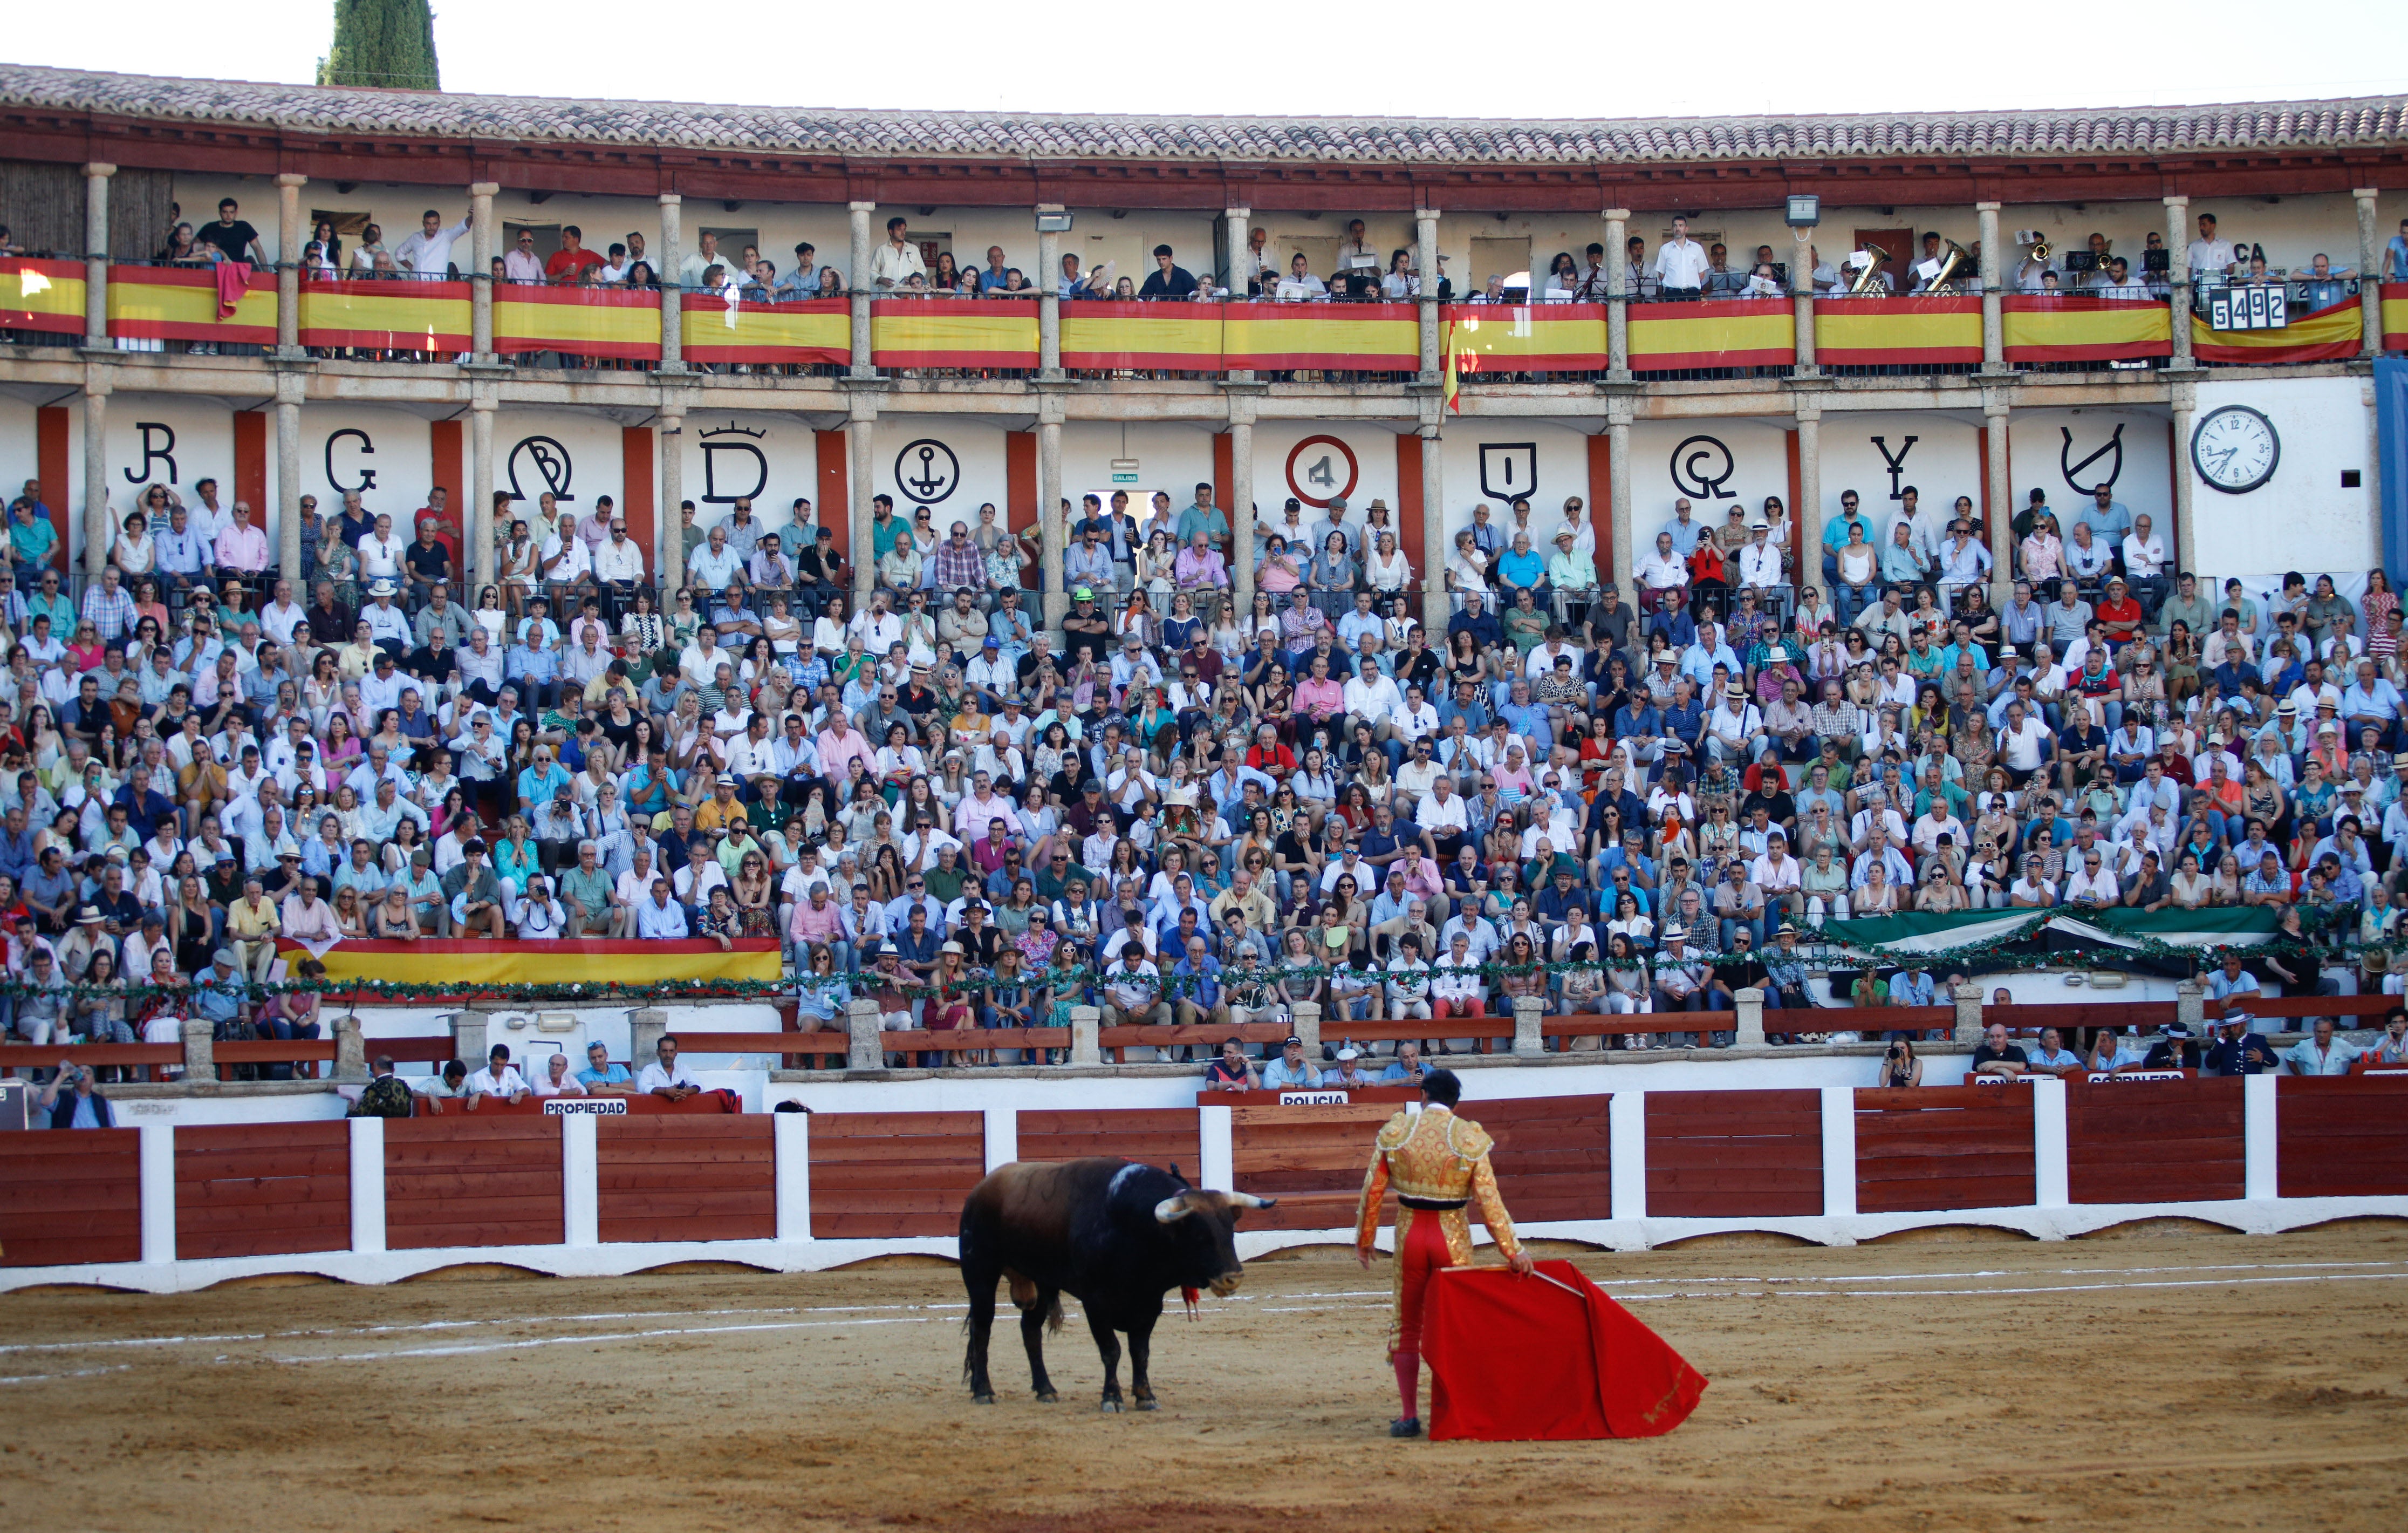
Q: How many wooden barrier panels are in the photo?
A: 12